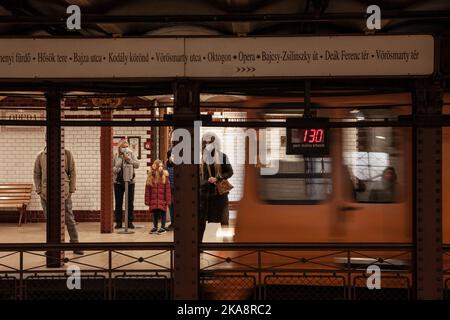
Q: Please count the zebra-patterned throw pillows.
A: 0